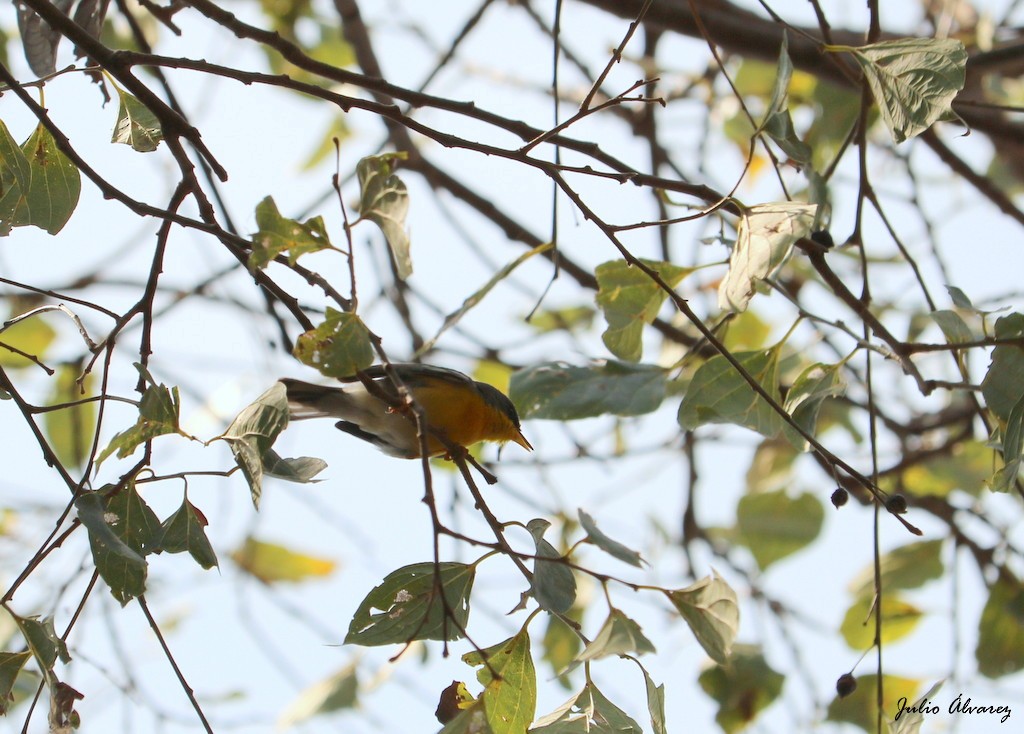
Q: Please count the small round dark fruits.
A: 4